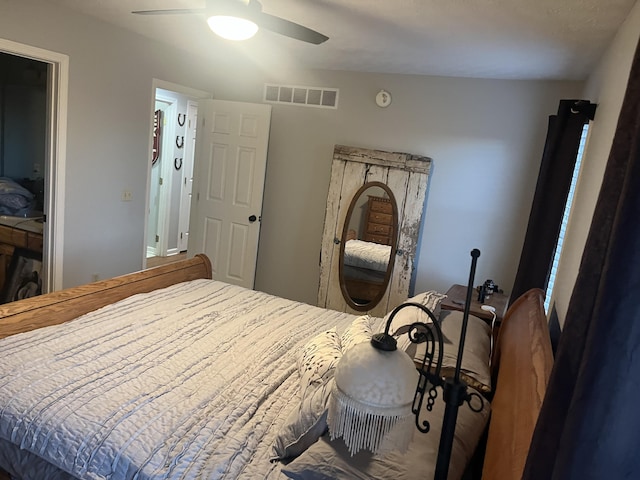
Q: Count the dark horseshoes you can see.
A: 3